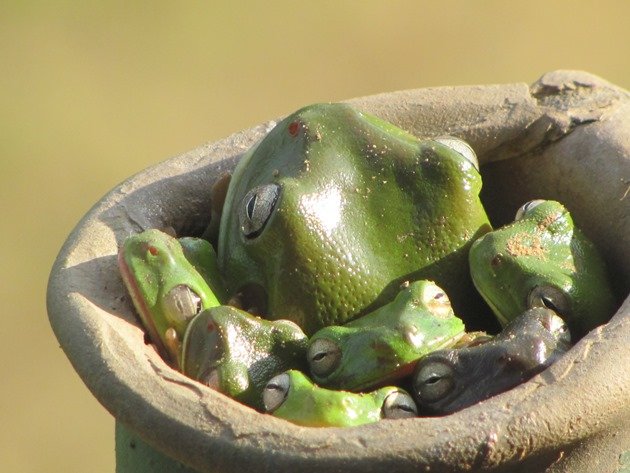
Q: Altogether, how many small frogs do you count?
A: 6